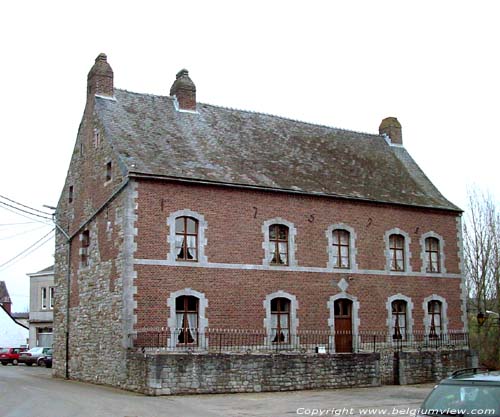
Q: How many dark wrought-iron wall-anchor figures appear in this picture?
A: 5